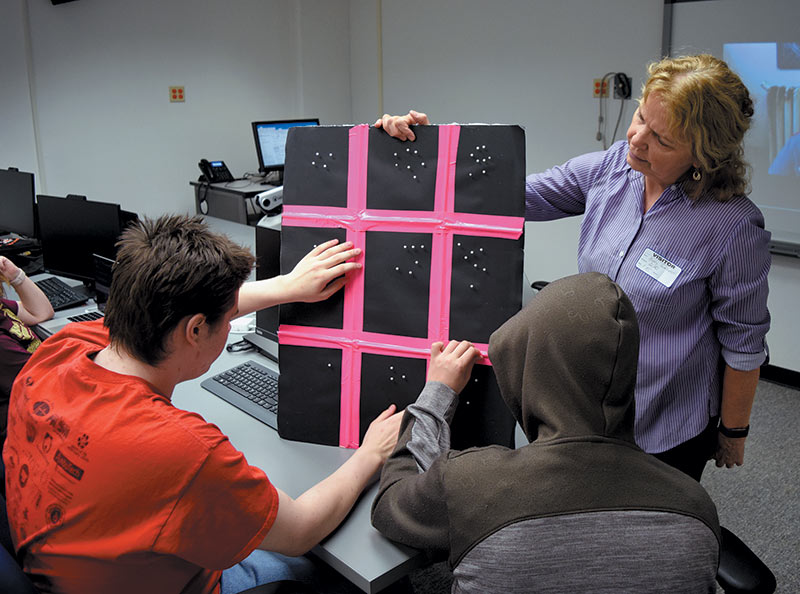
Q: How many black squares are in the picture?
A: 9